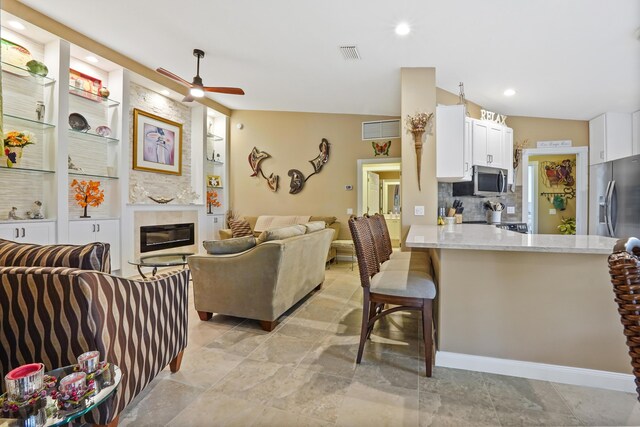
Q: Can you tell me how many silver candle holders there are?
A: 3